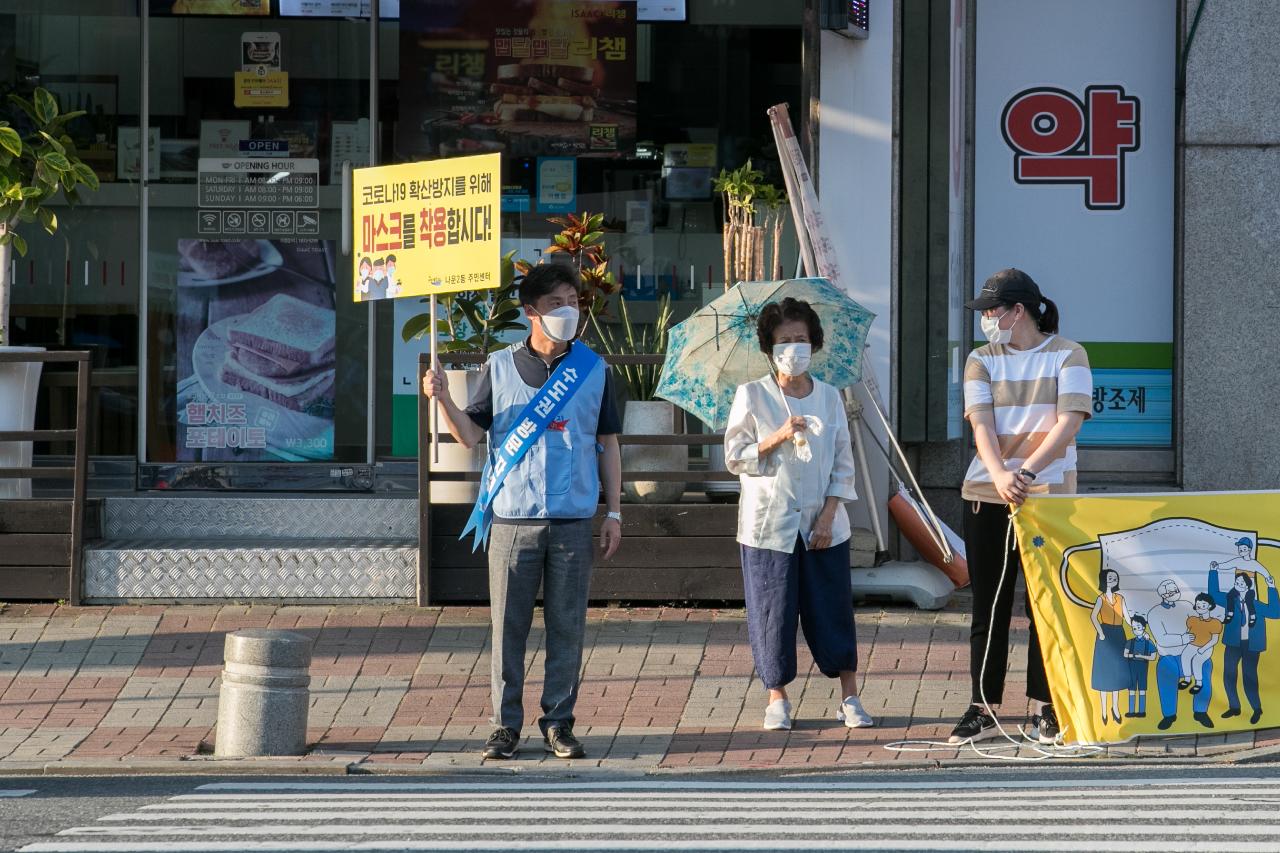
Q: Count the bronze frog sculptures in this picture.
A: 0